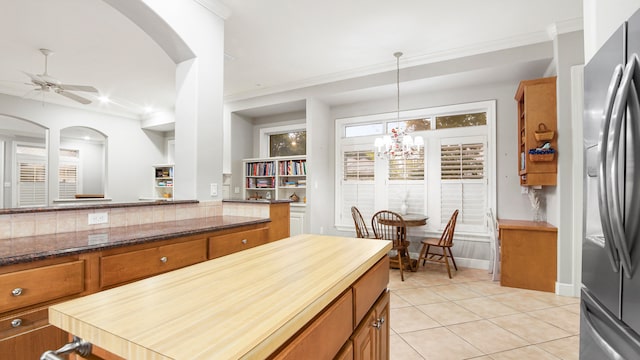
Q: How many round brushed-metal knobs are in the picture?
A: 6